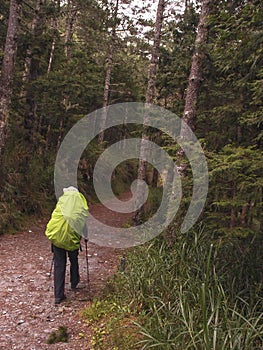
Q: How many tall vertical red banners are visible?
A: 0